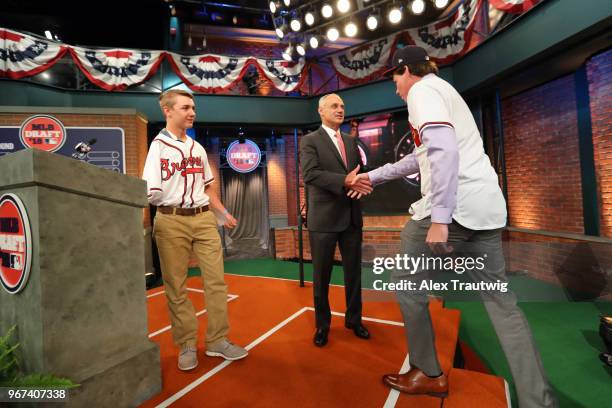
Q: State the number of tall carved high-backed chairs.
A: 0